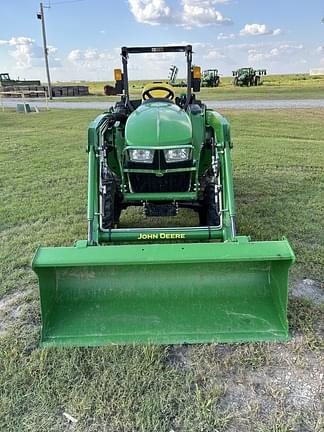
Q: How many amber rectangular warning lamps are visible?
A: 2